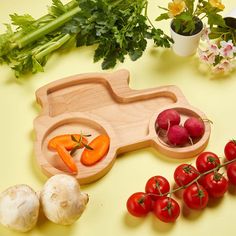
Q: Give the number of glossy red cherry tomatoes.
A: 9